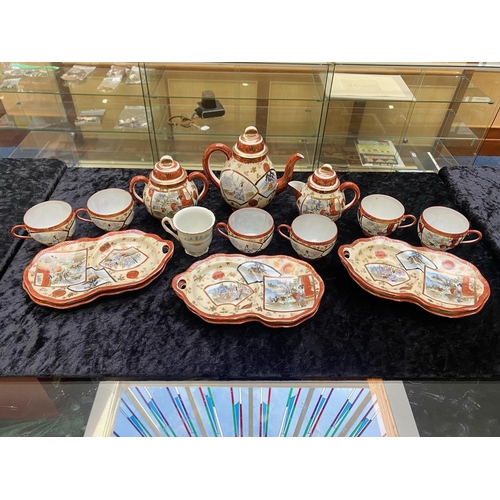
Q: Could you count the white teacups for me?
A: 1